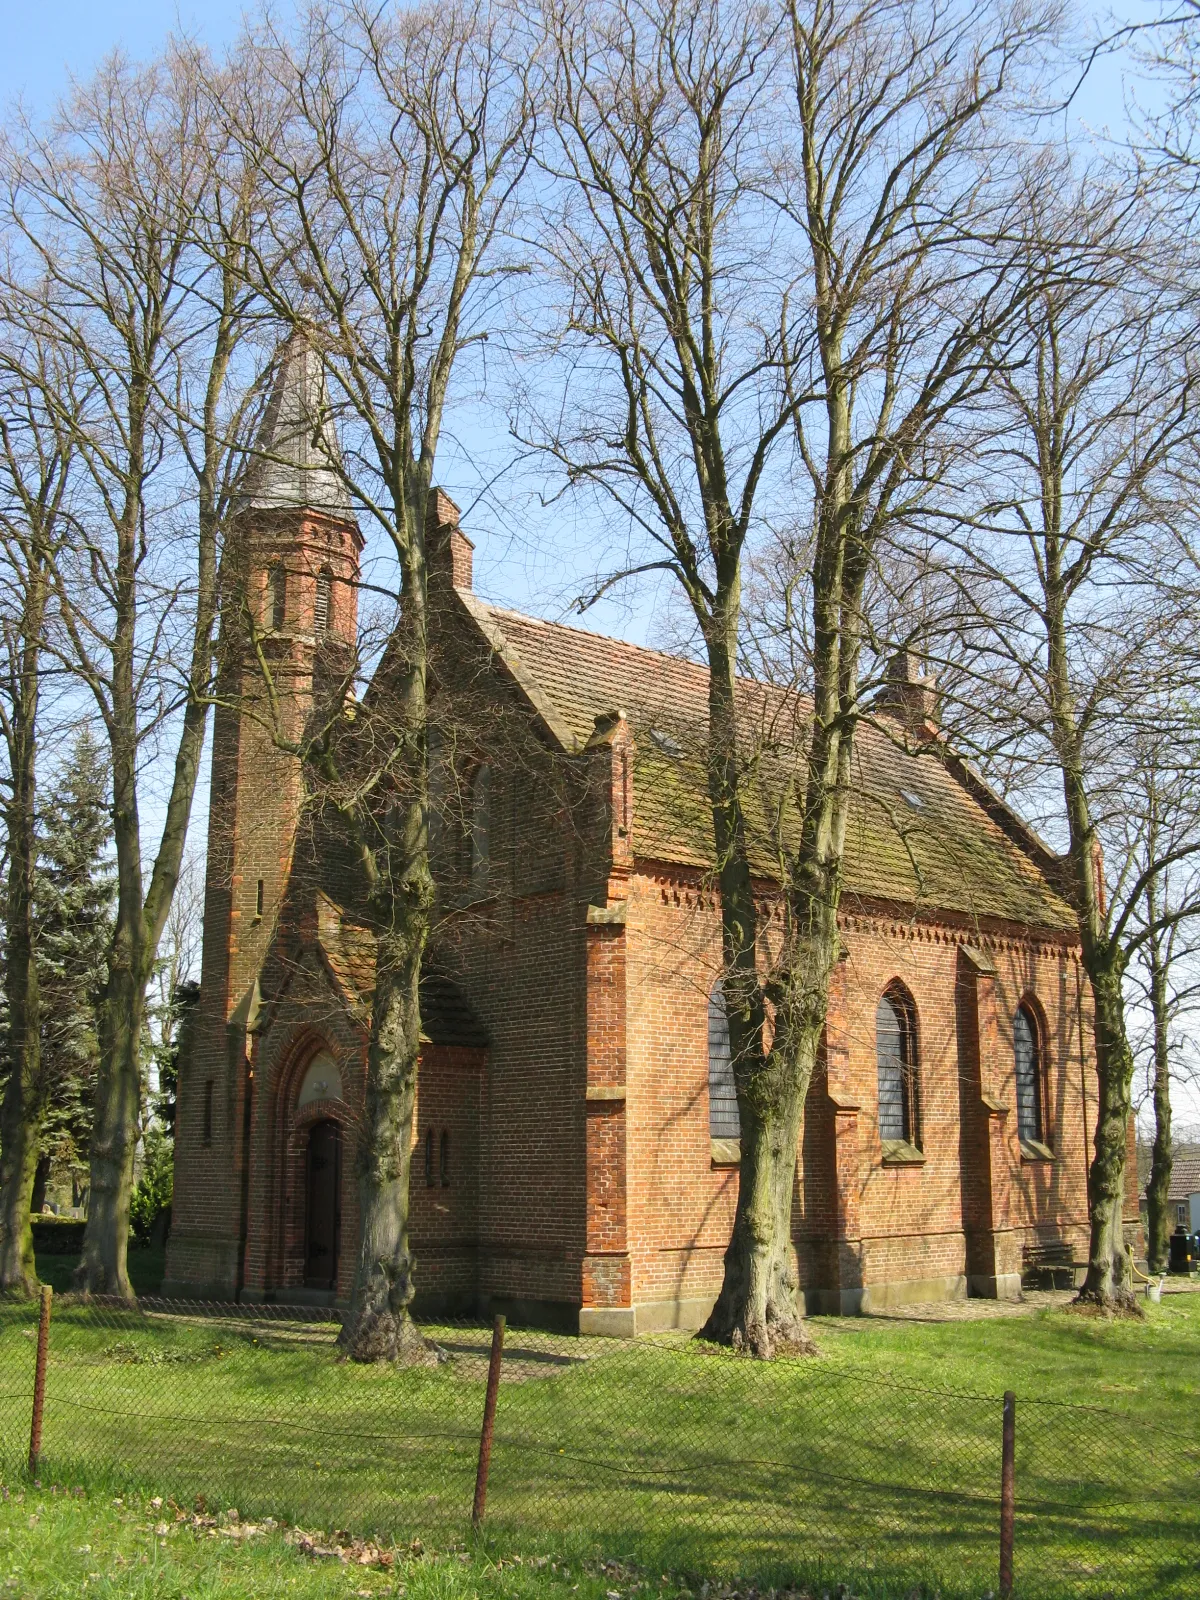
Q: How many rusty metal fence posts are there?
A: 3